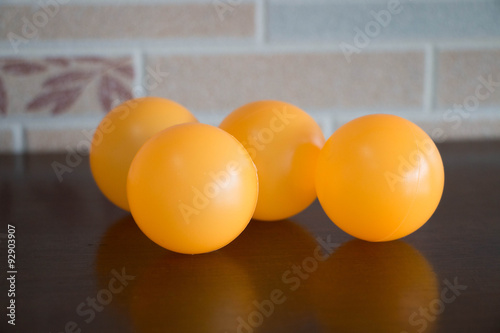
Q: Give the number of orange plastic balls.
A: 4